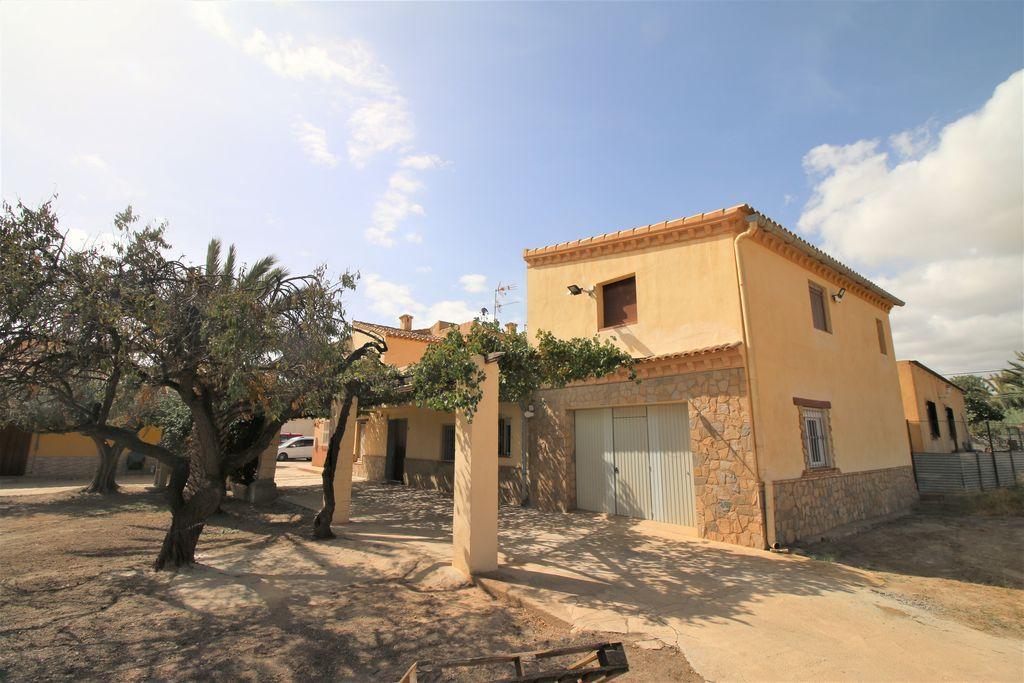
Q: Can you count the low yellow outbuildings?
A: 1